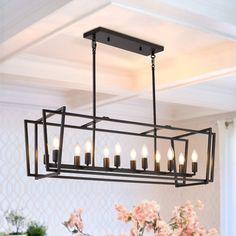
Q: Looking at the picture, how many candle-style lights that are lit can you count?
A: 11